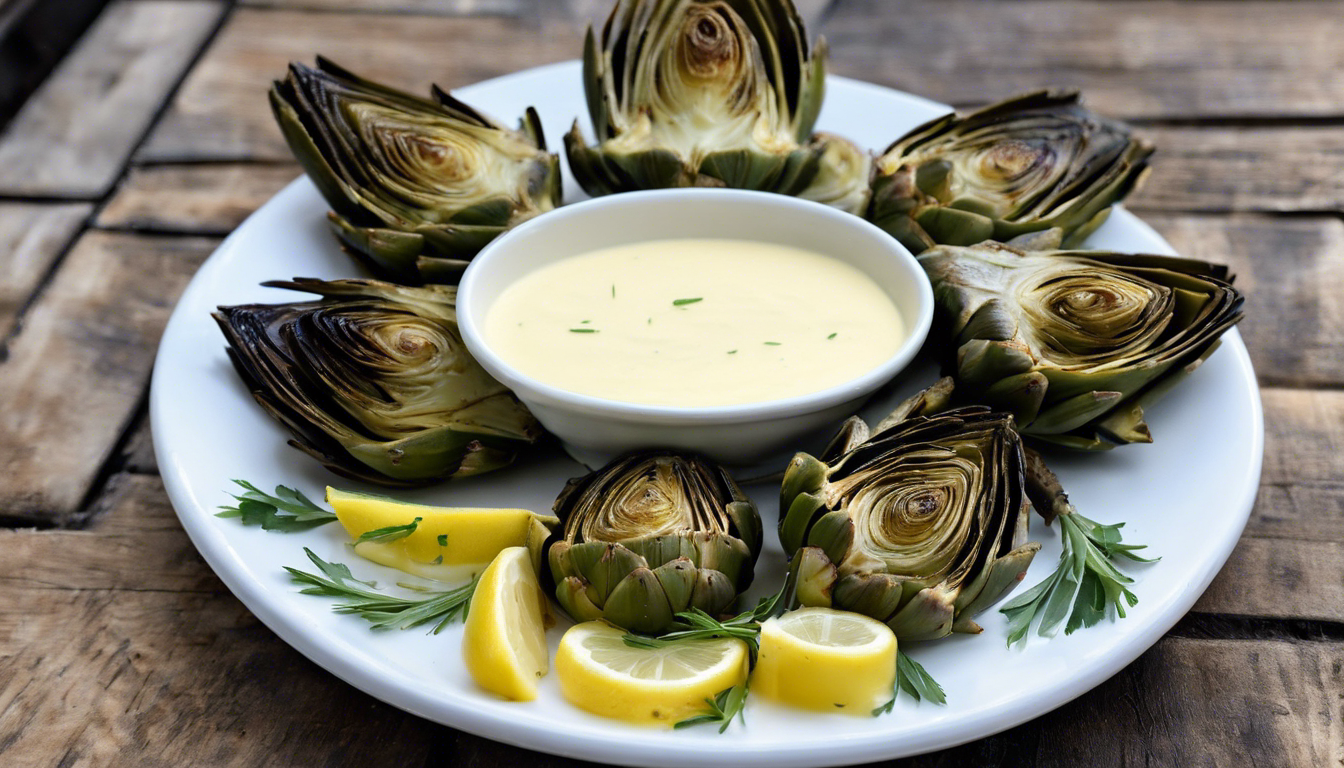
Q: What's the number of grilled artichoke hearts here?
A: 7